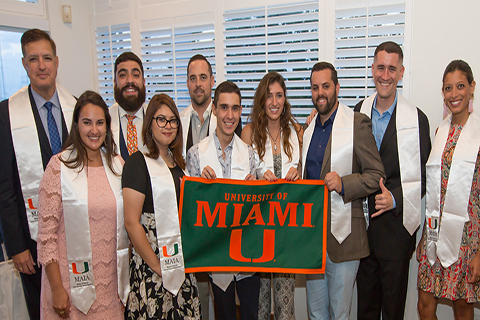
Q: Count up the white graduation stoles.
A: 10